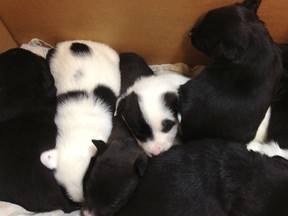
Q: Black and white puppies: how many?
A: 2